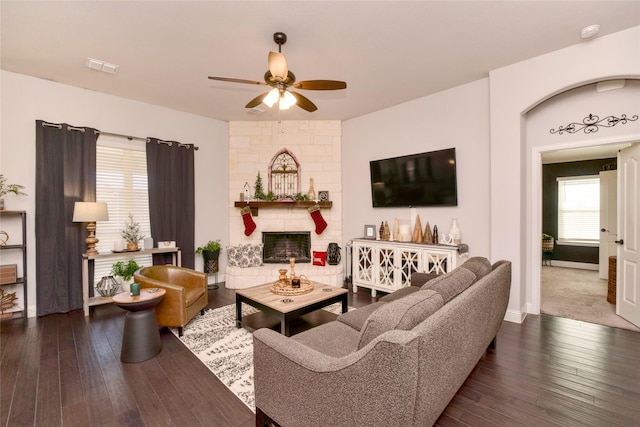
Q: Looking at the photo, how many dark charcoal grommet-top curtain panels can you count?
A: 2